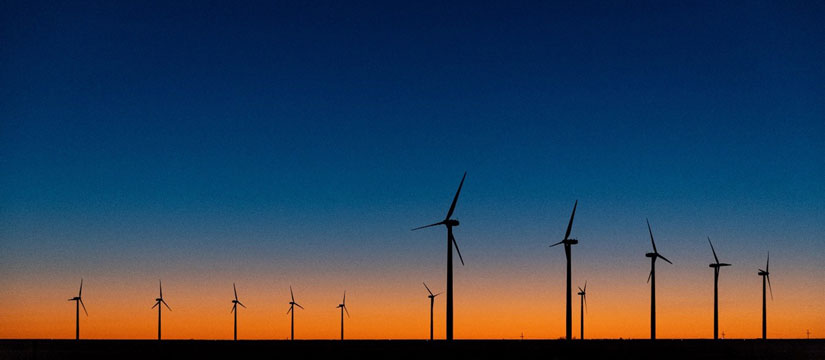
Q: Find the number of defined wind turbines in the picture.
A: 12